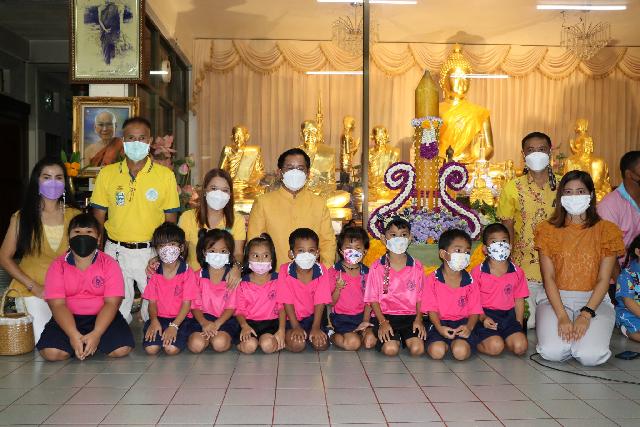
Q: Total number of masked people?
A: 15